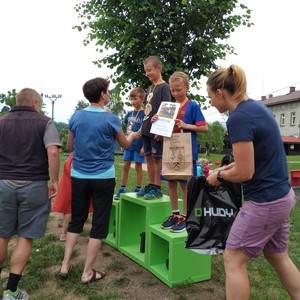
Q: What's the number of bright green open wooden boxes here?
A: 3